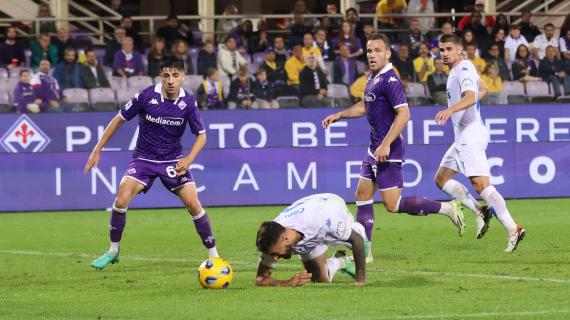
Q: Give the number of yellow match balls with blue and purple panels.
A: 1